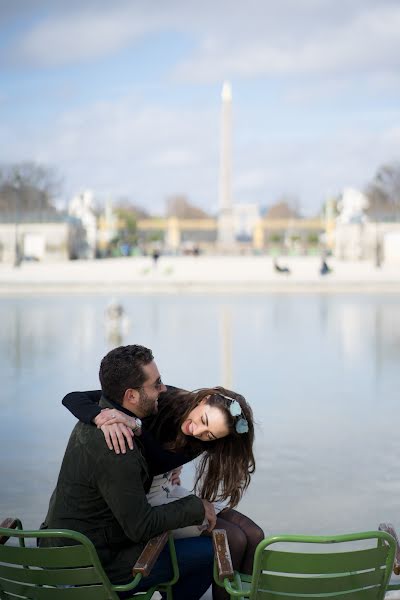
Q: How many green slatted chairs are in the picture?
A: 2